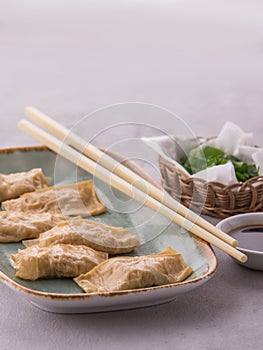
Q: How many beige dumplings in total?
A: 6